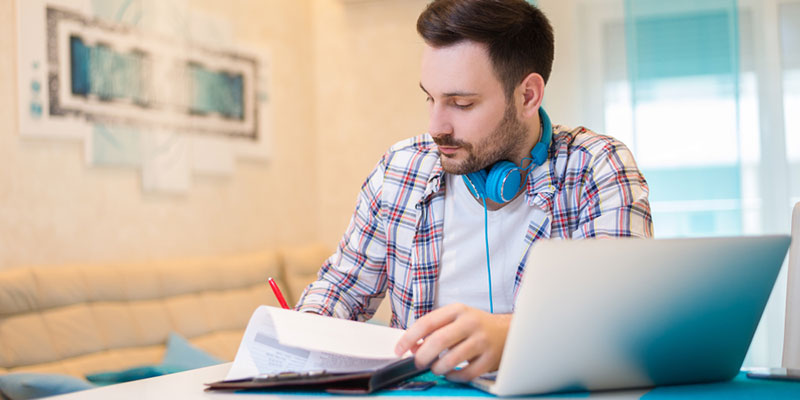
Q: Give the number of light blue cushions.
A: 2